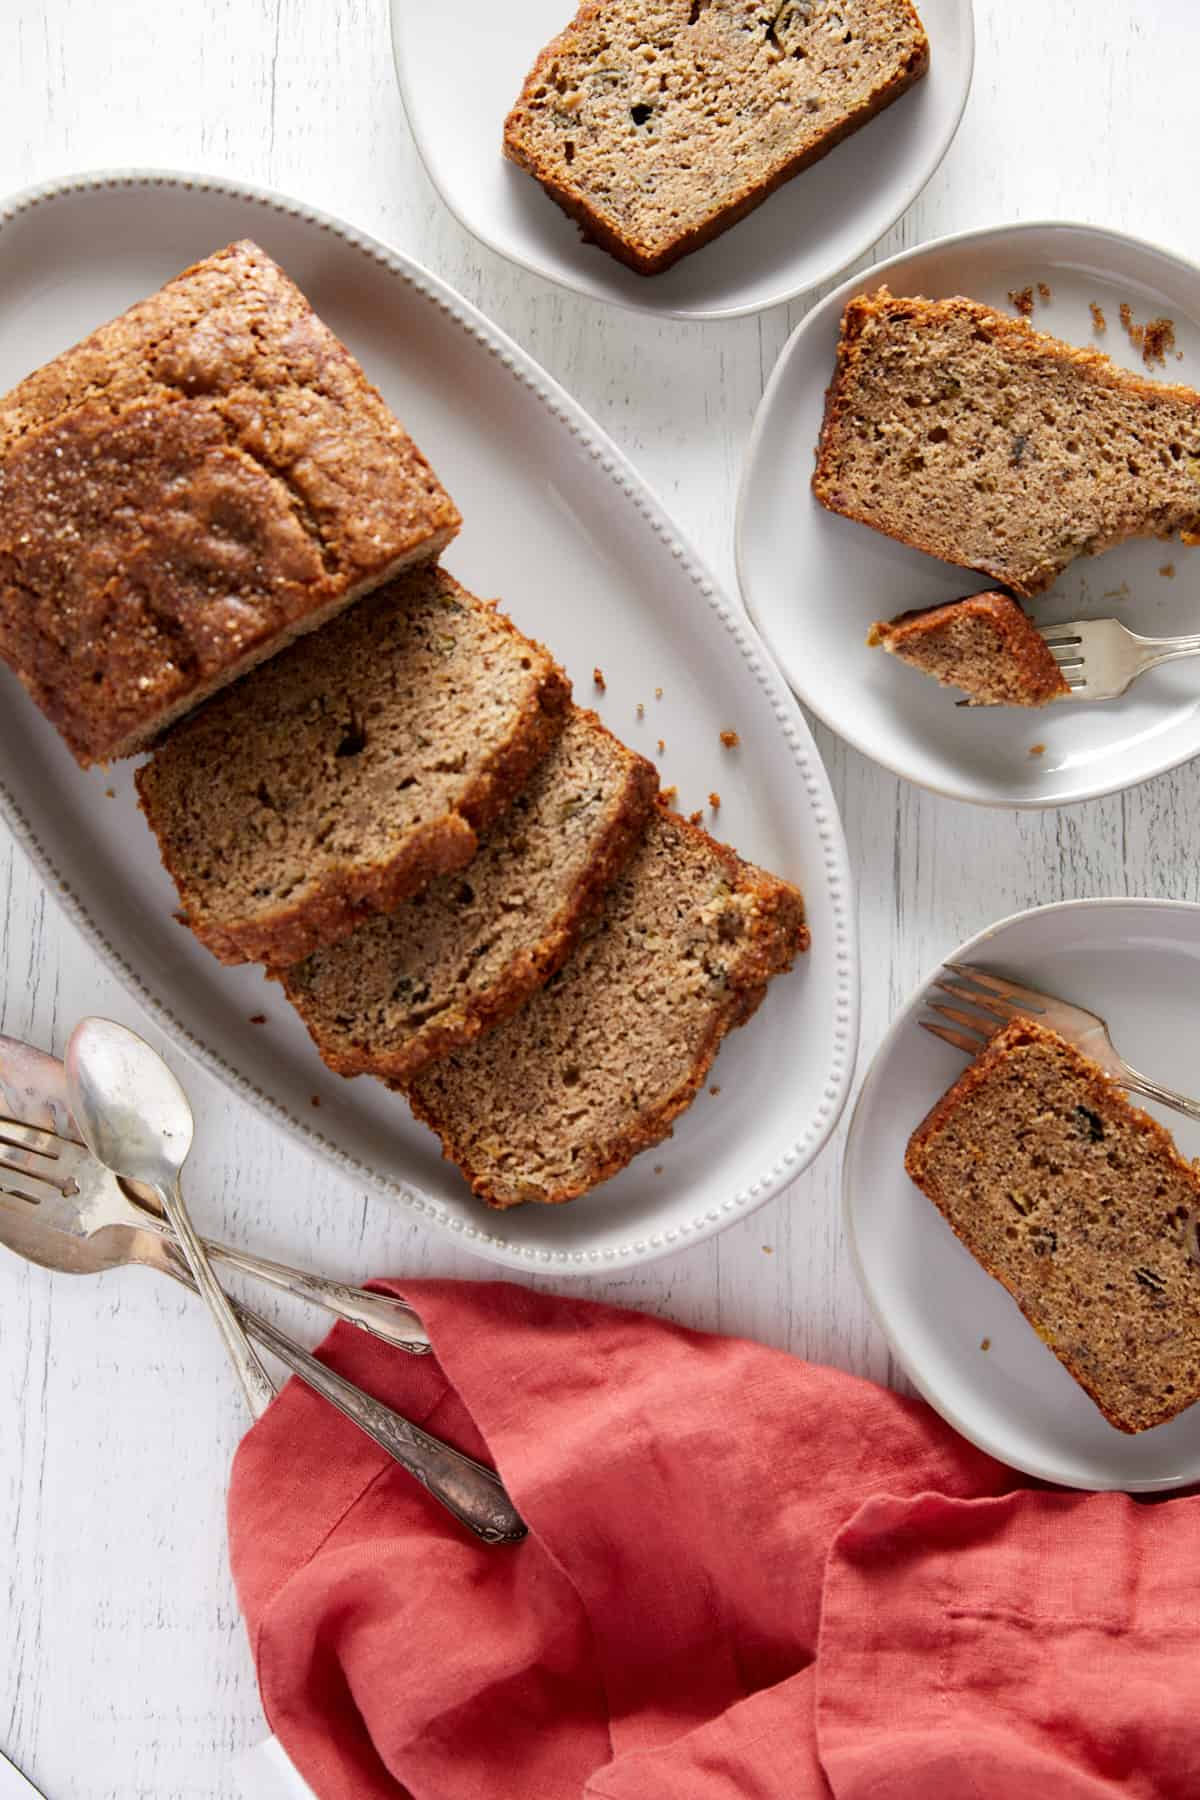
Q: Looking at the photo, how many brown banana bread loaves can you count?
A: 1